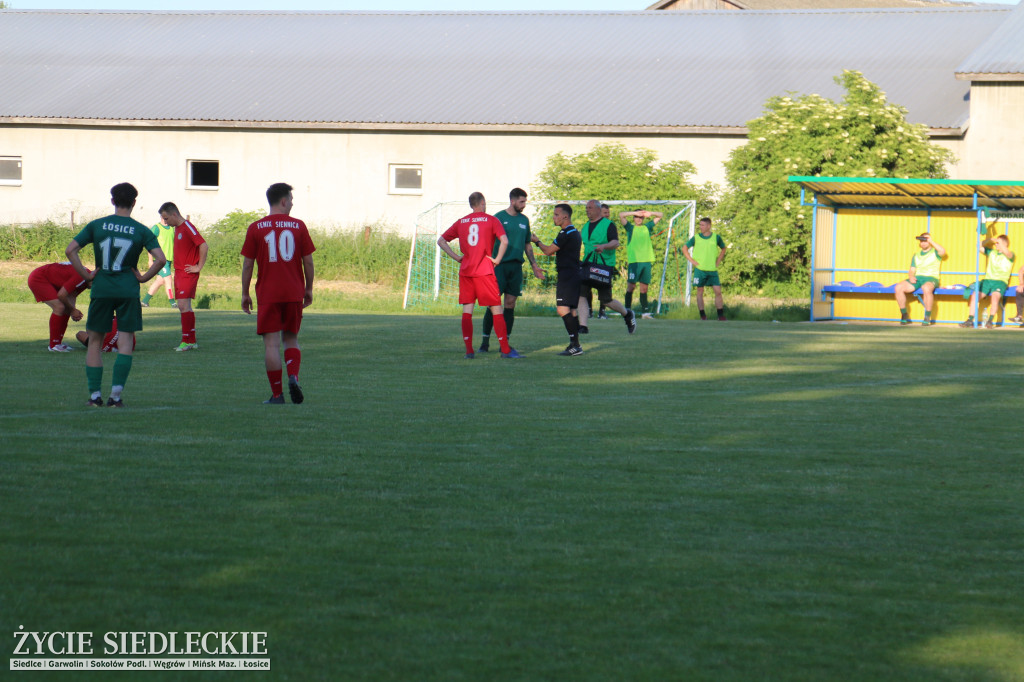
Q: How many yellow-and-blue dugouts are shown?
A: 1